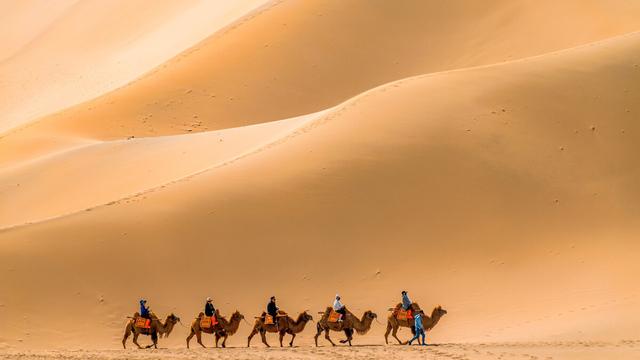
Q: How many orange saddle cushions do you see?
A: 5